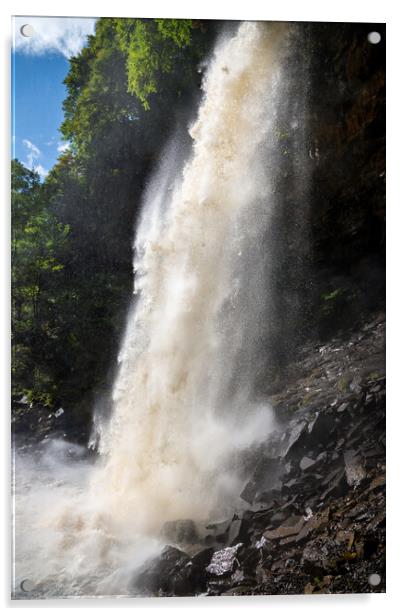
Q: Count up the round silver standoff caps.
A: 4